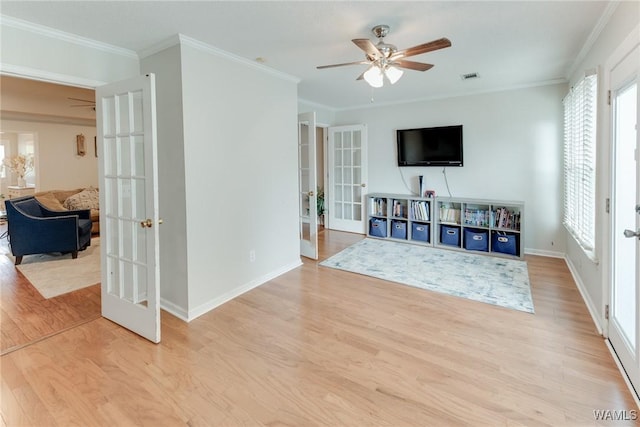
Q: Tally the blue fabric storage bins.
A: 6